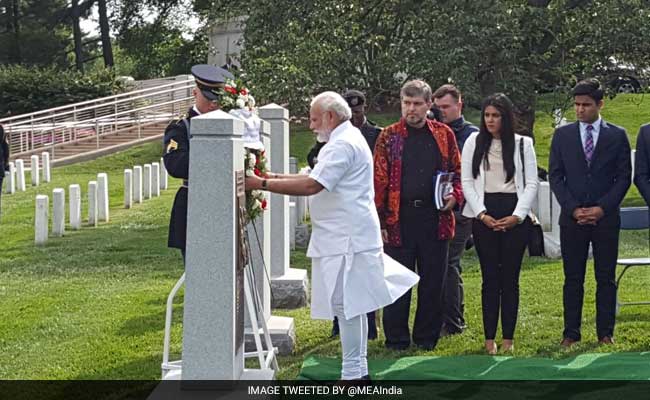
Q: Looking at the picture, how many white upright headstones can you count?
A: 14